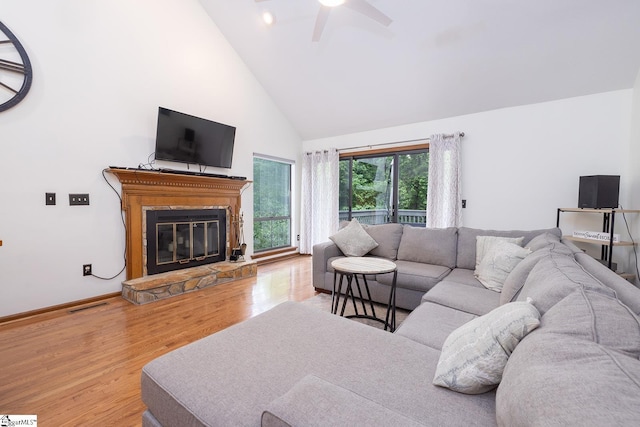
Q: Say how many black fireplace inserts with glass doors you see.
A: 1